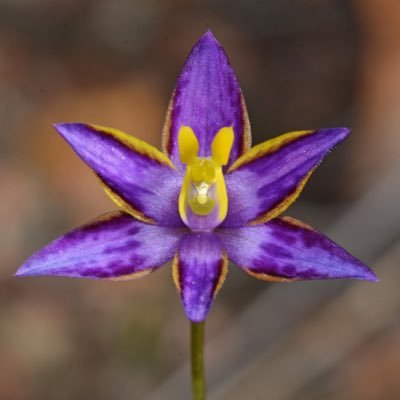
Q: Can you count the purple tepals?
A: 6